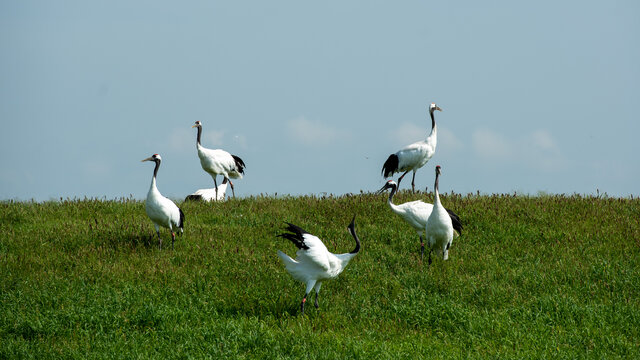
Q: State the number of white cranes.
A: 7